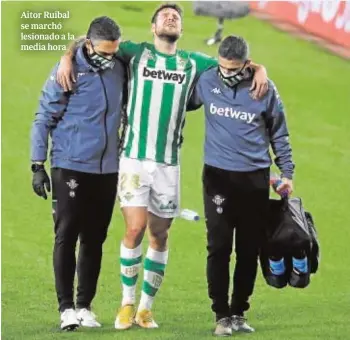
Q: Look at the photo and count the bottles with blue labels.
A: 2